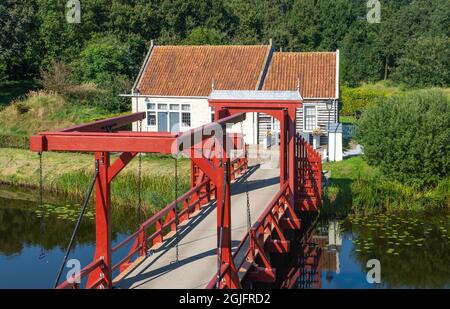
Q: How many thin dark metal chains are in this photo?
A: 4